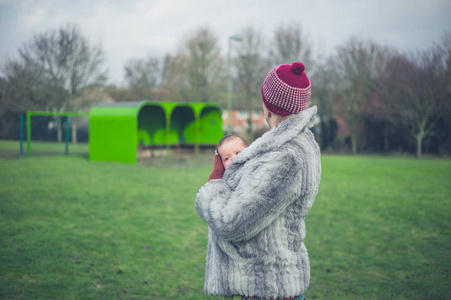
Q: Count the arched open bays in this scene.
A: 3